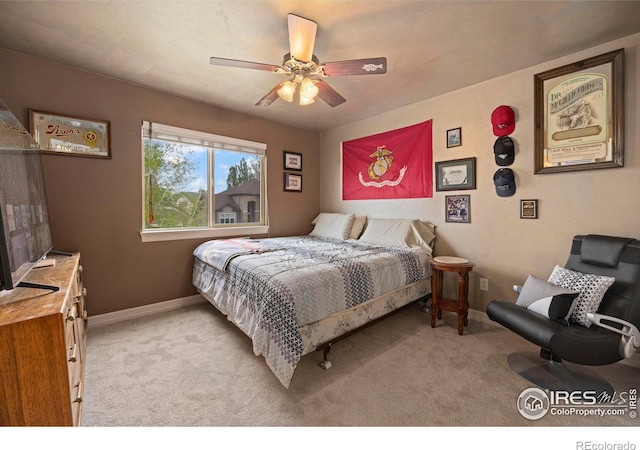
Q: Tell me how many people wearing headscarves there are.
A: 0